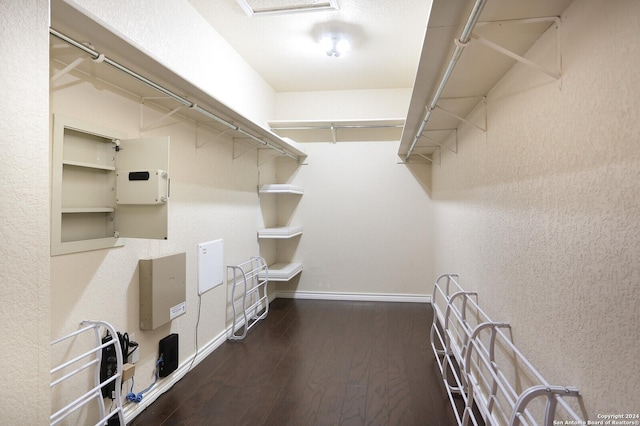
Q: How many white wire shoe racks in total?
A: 3